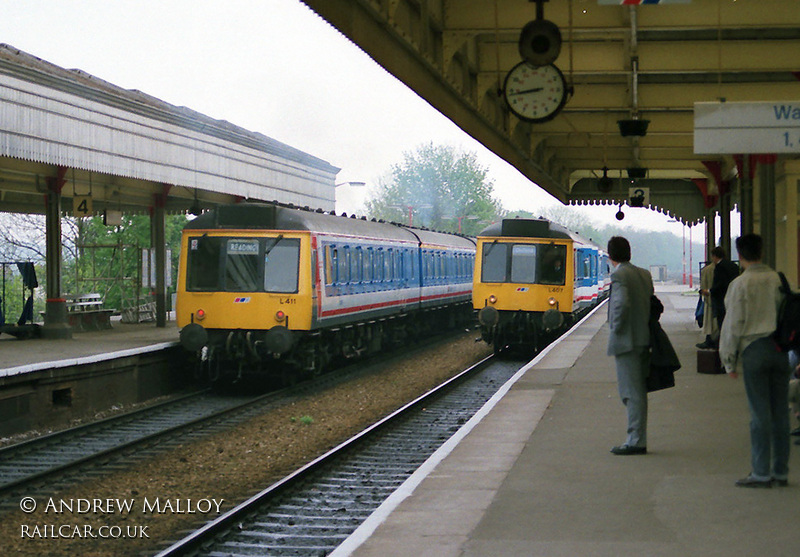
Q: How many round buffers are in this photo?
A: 4